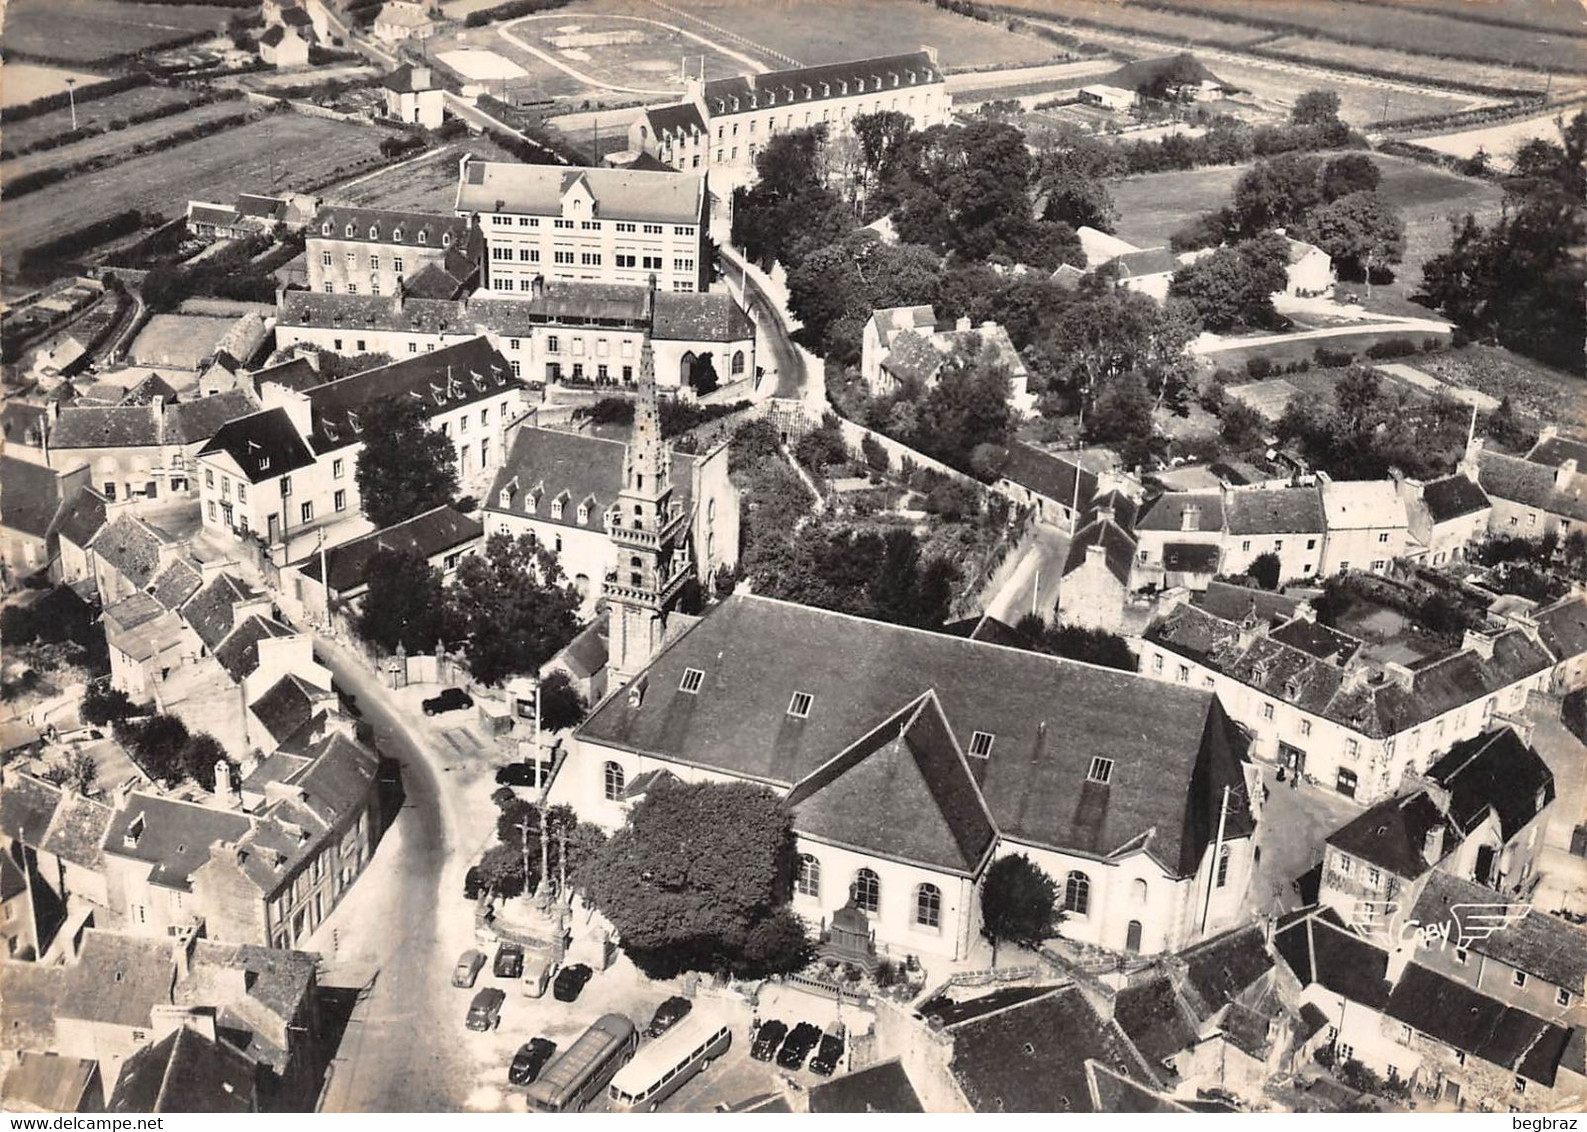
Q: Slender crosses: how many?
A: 3